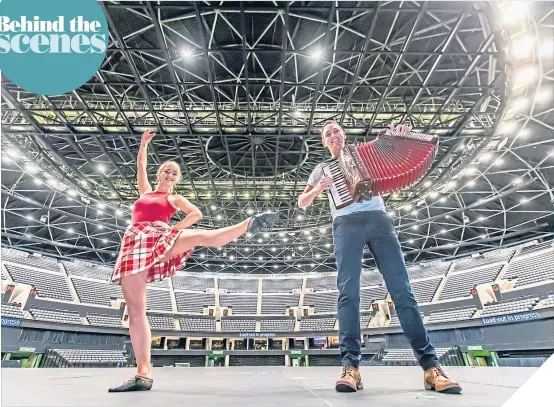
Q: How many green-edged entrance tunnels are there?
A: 4